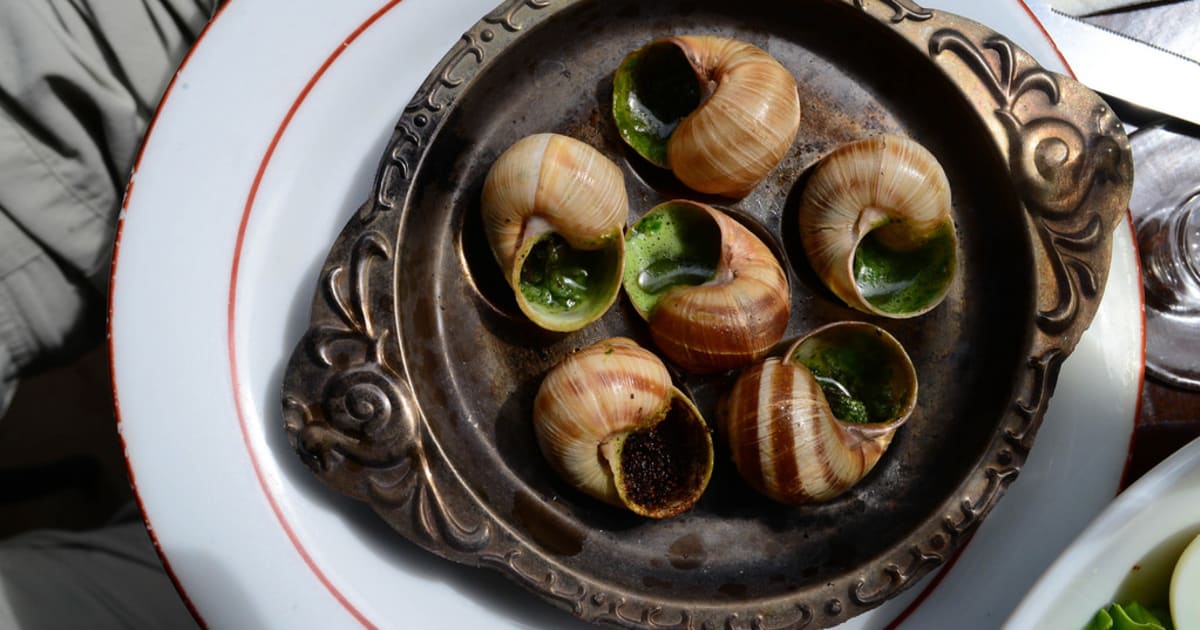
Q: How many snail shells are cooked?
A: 6